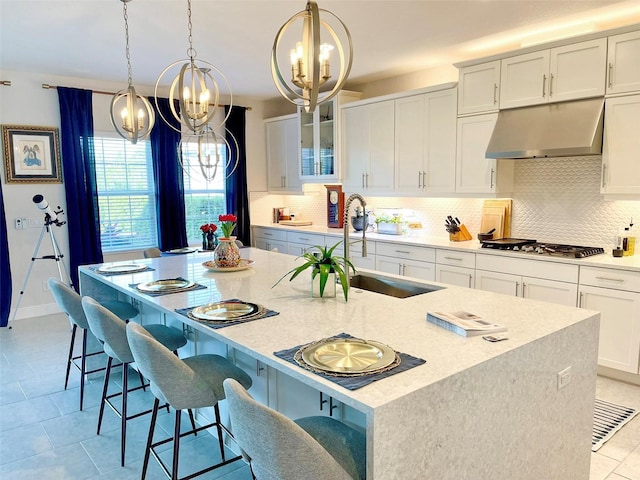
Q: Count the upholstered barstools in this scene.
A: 4